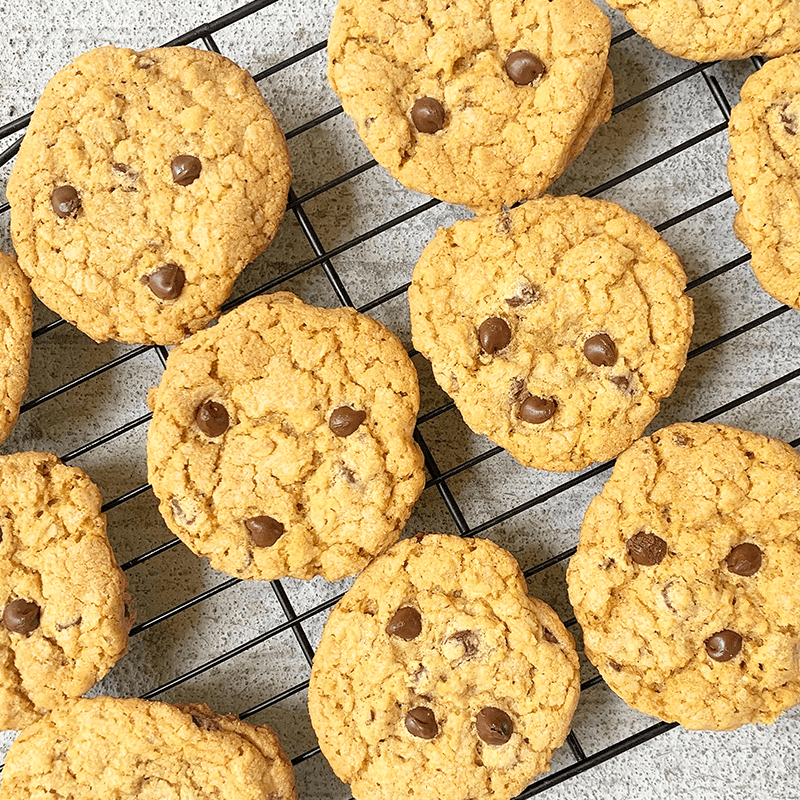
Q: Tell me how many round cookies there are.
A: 11